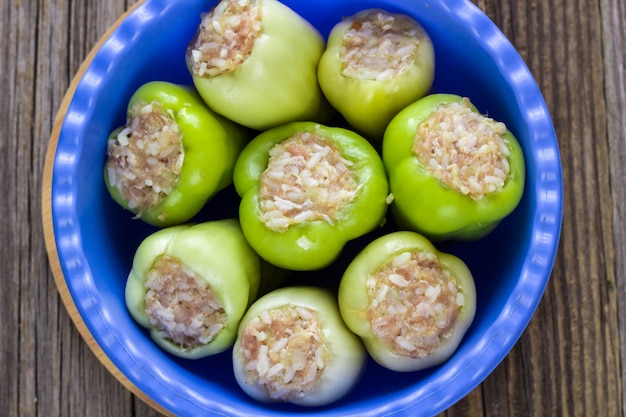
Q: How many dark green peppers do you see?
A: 3